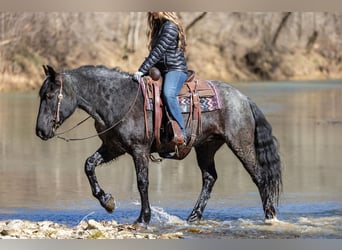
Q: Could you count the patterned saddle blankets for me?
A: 1